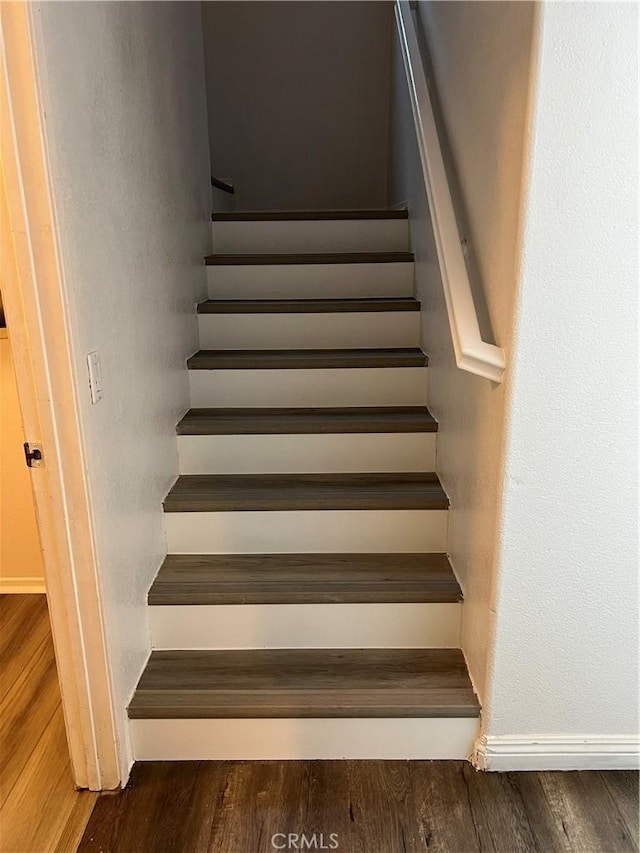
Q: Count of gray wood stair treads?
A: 8